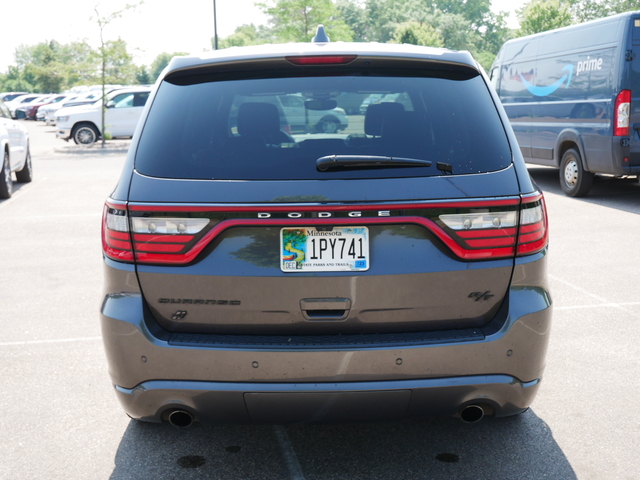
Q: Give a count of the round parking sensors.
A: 4